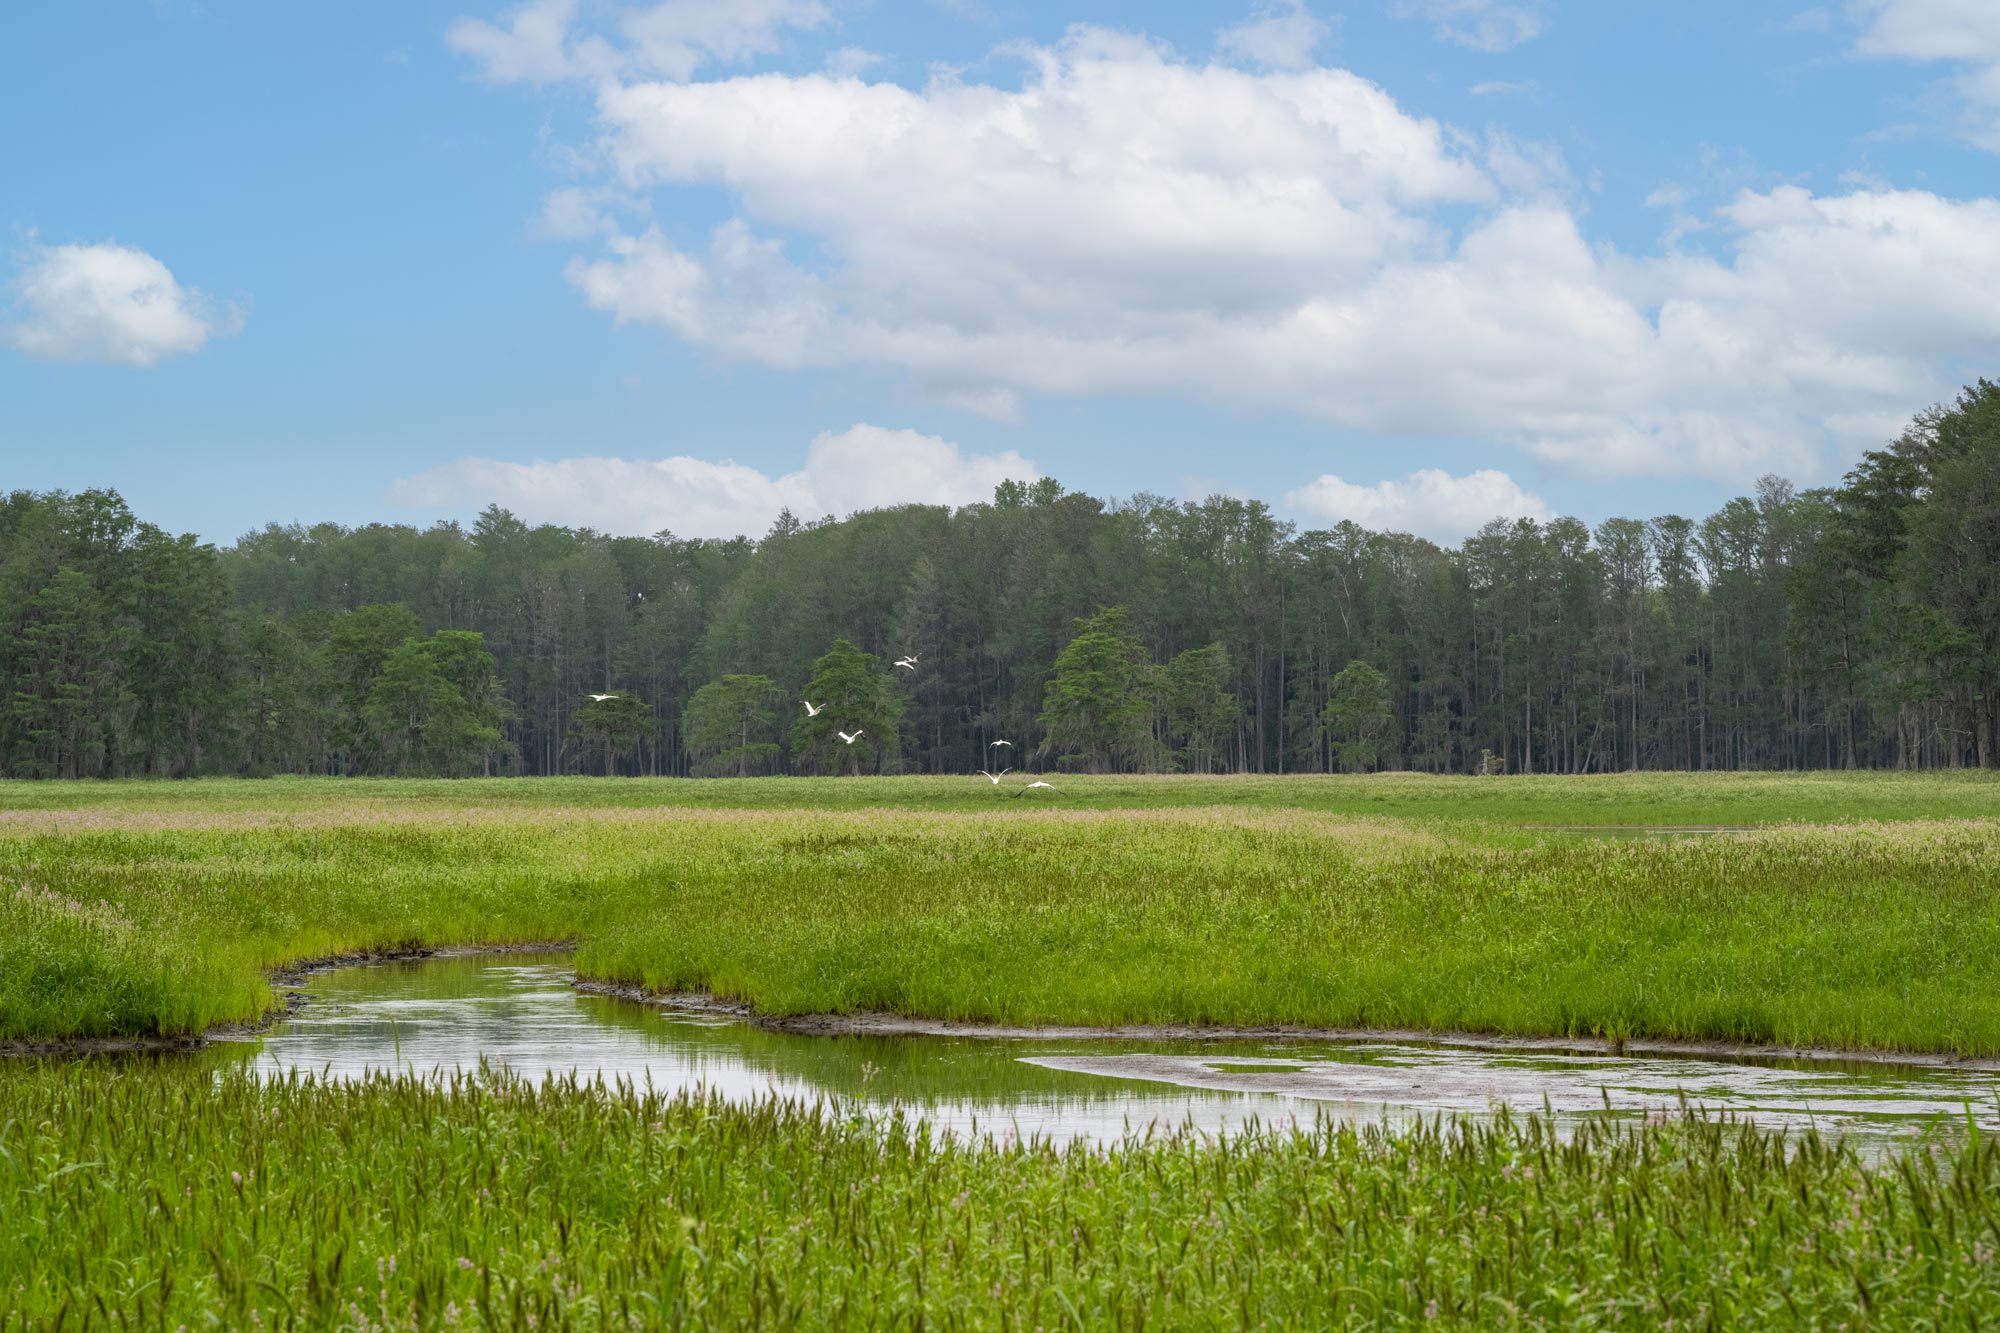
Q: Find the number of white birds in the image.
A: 8